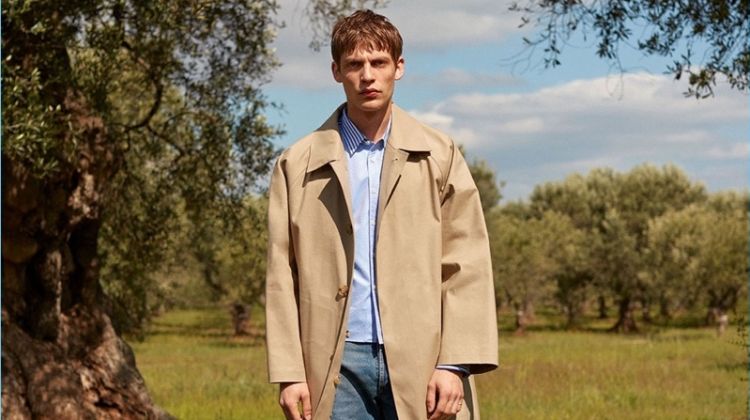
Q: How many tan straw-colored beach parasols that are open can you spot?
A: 0